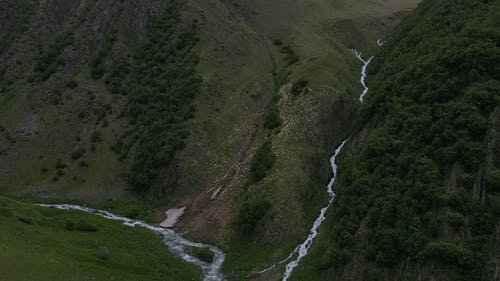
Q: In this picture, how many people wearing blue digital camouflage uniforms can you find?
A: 0